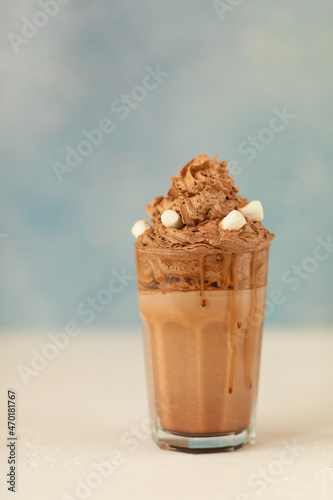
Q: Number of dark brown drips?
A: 4